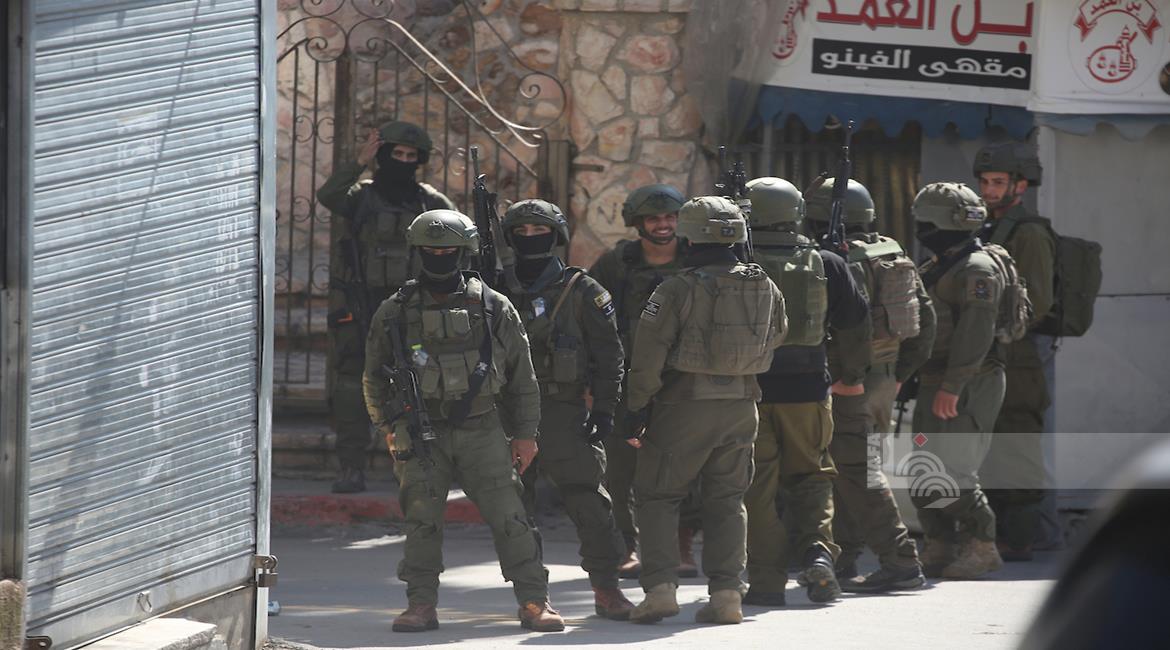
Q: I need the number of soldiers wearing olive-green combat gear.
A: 9